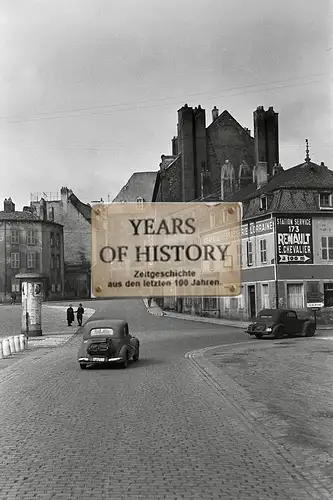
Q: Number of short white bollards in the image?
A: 5